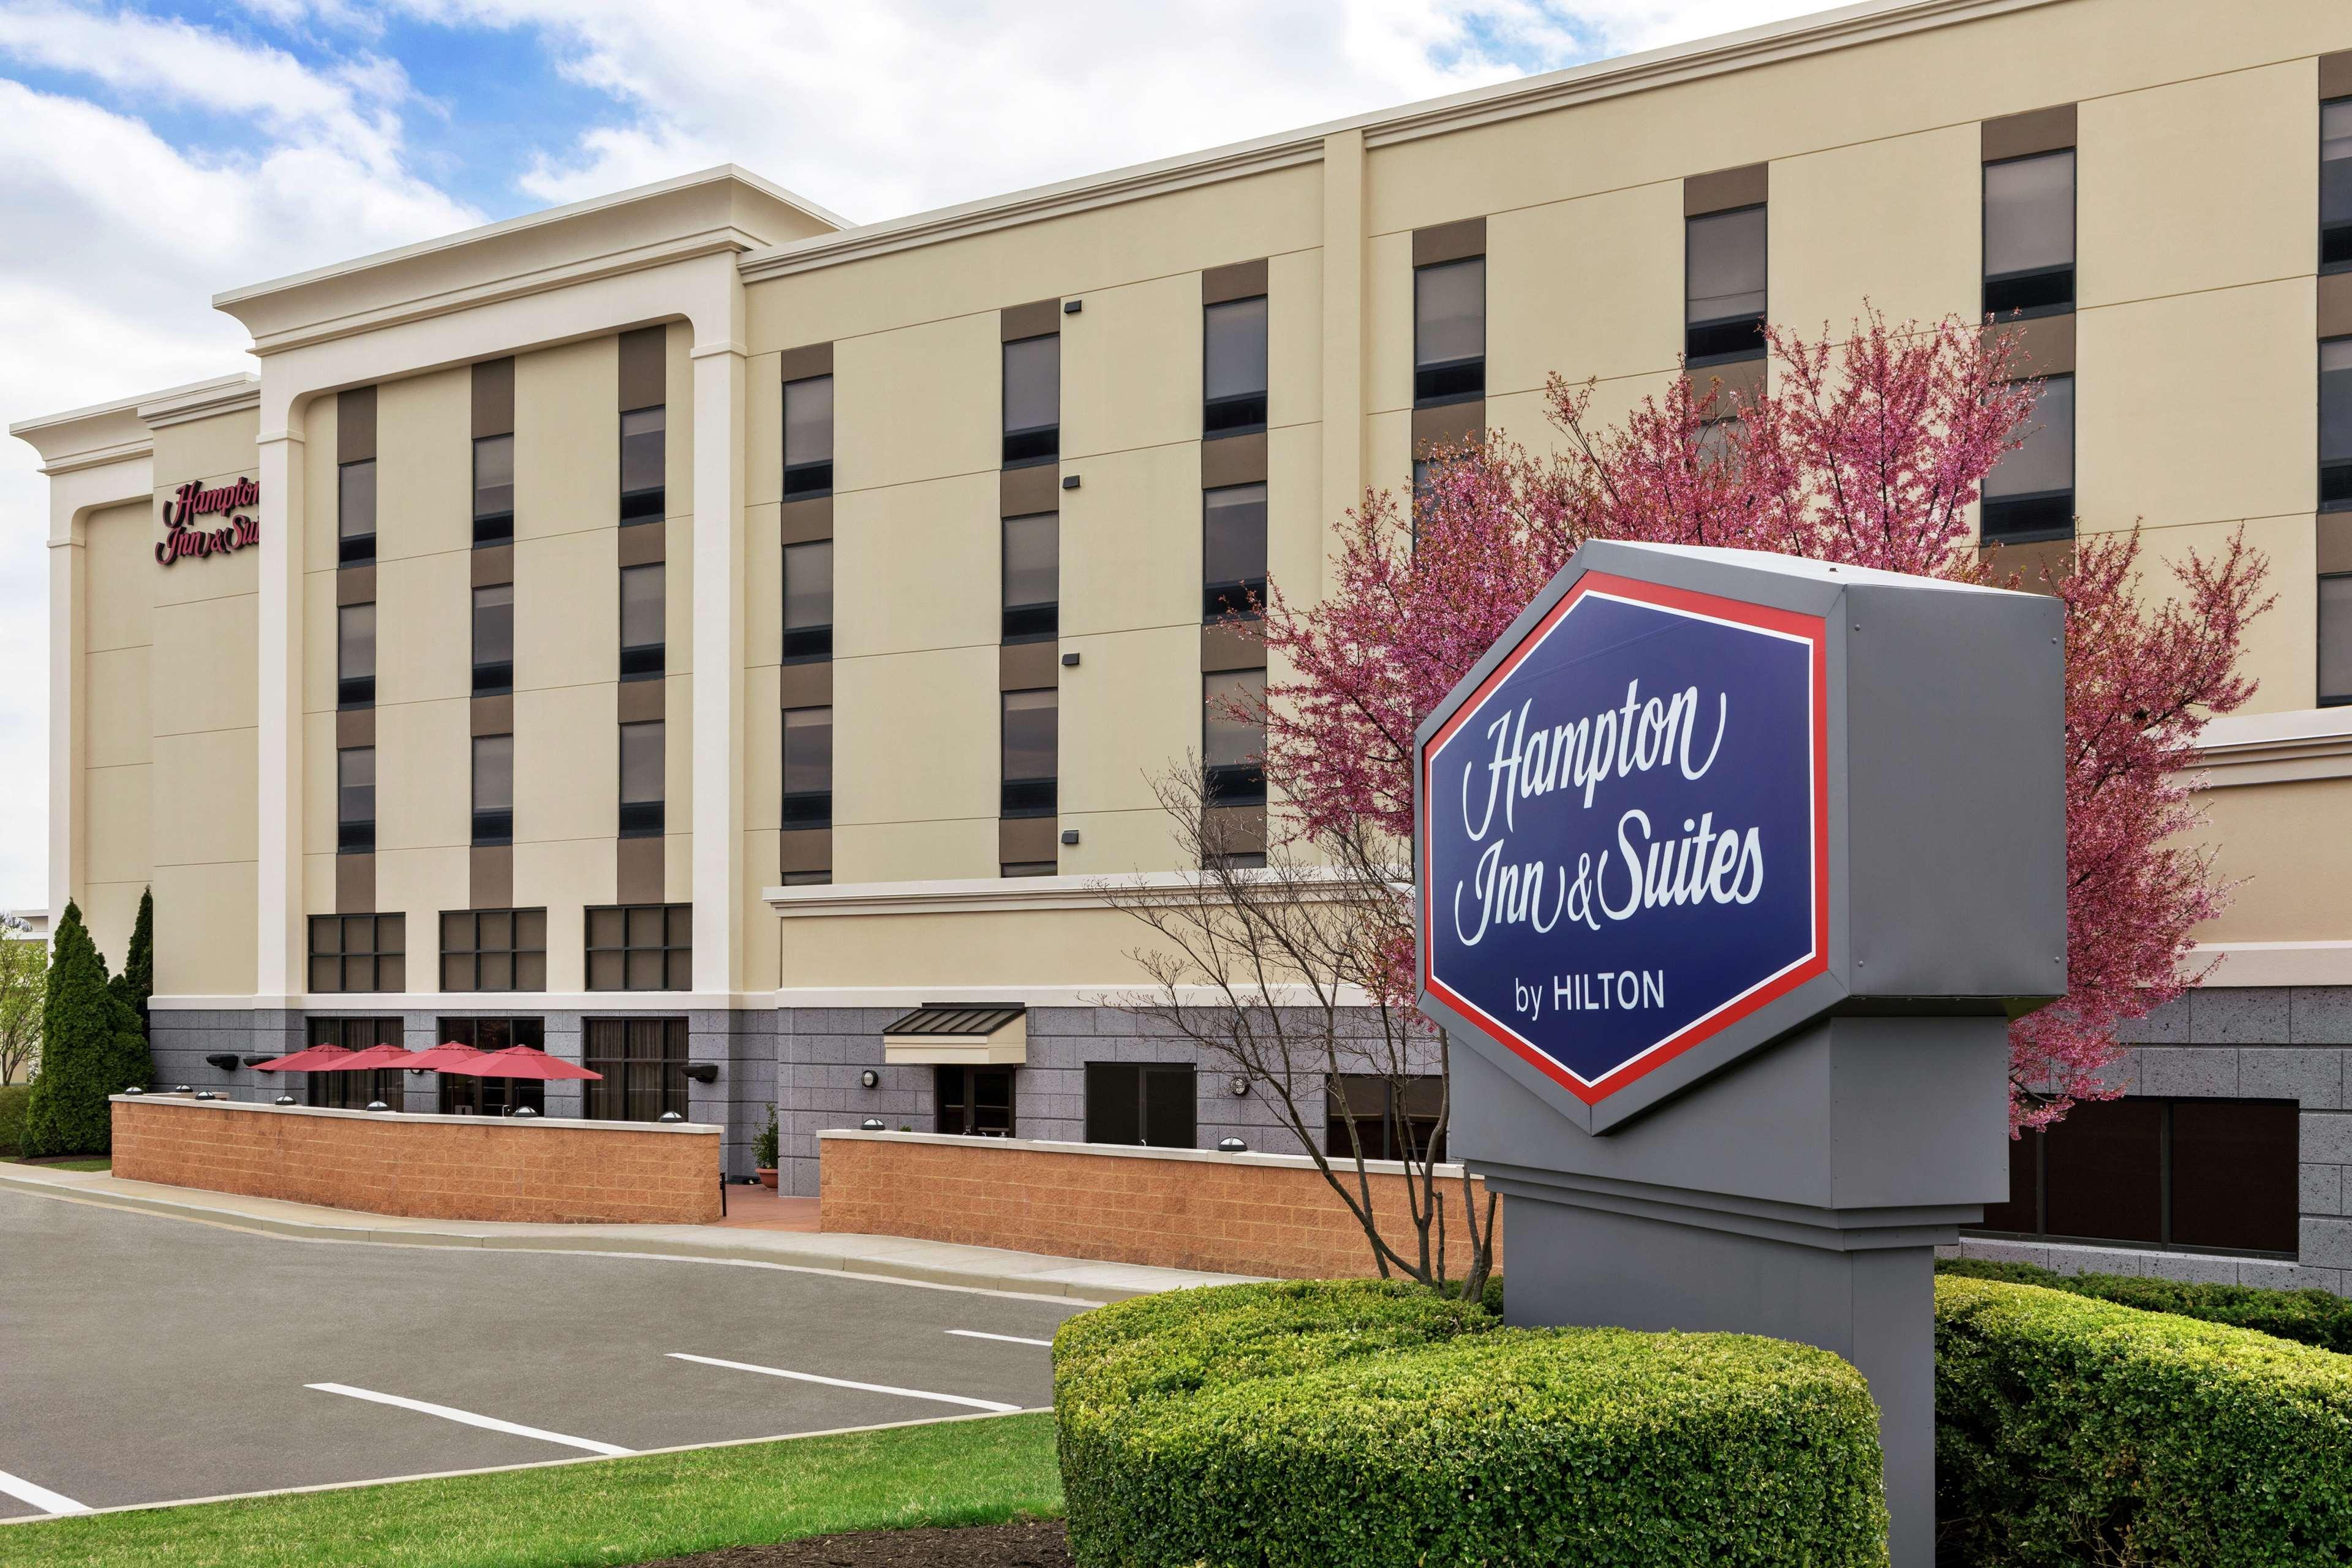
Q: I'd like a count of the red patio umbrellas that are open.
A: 4